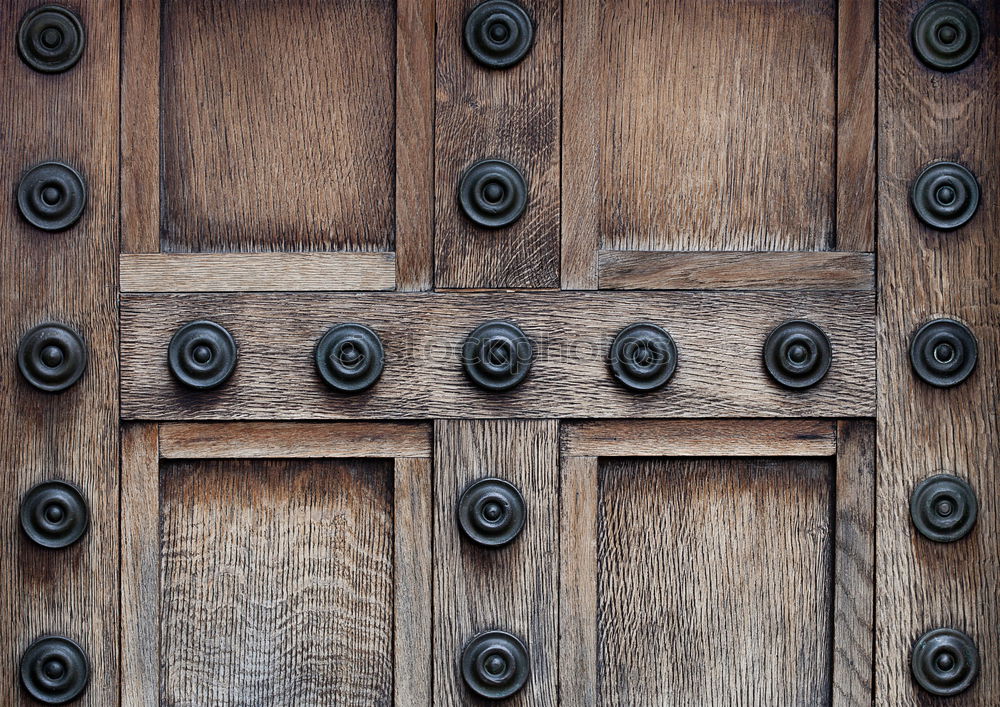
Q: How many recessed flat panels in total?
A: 4